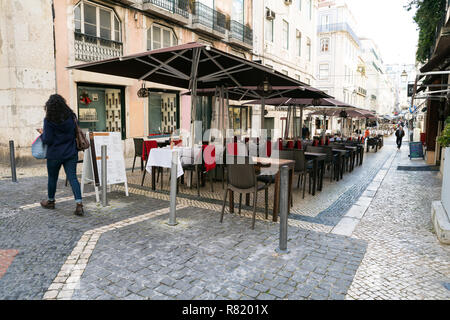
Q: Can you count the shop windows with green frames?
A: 2